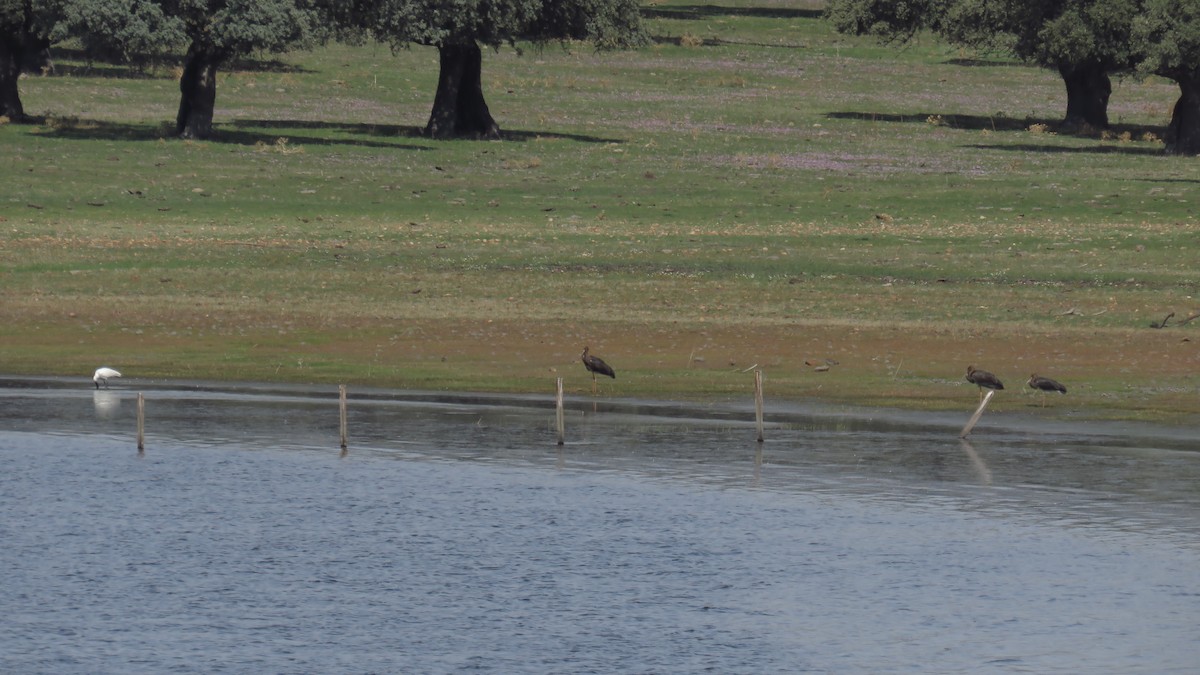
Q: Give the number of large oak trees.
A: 5